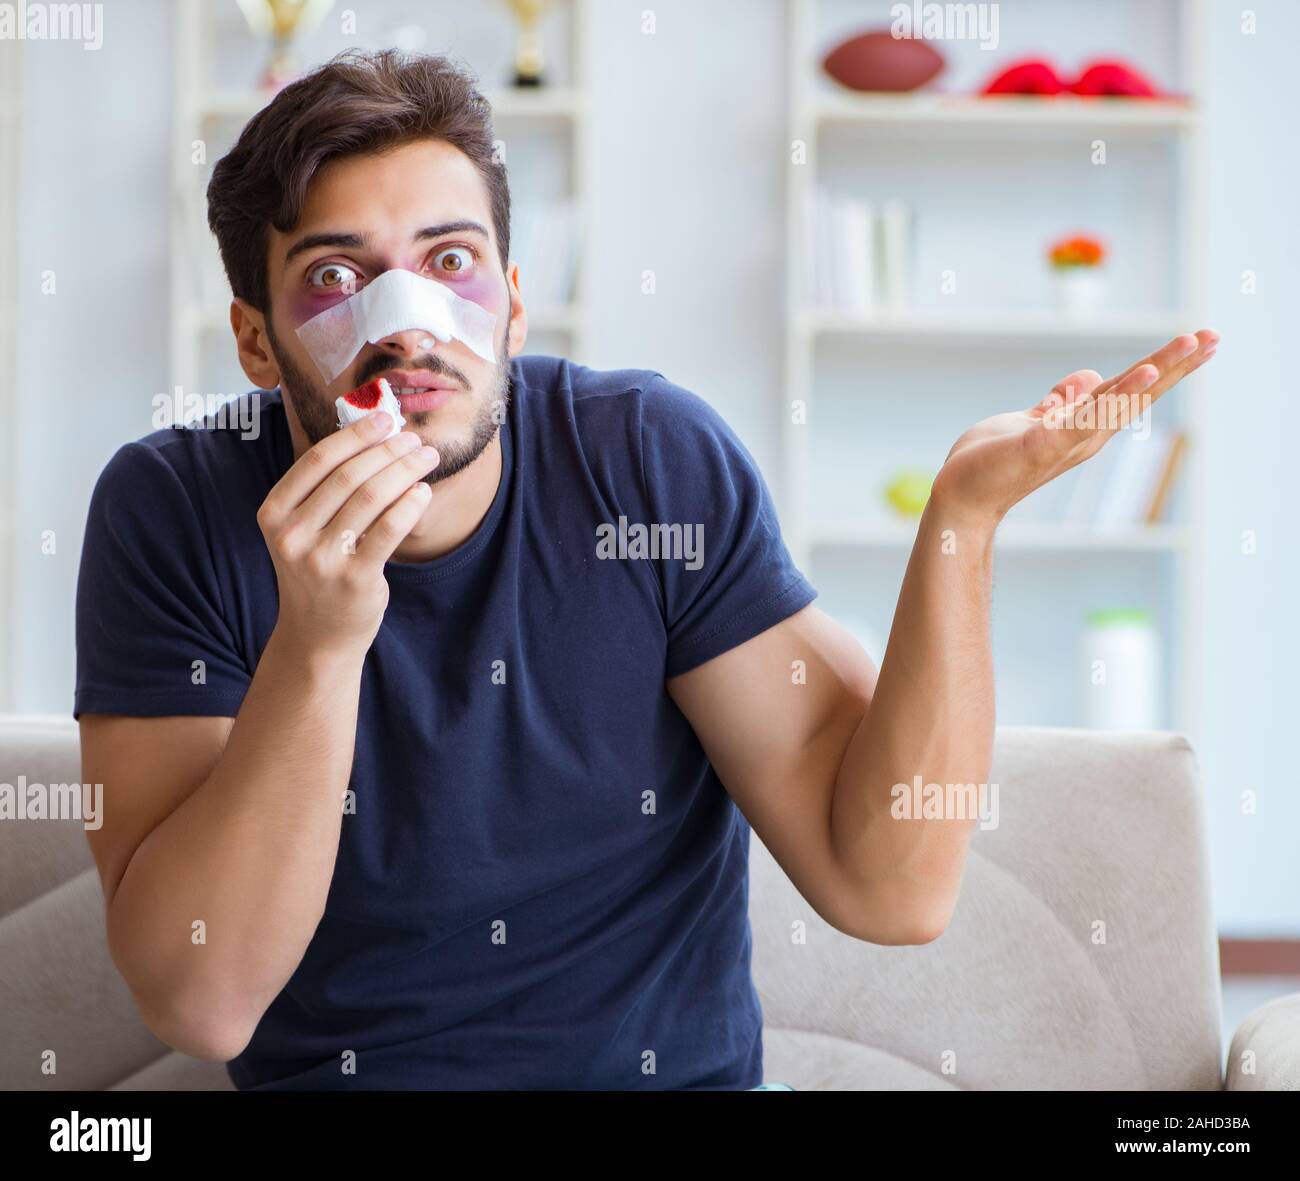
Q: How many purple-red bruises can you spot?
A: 2